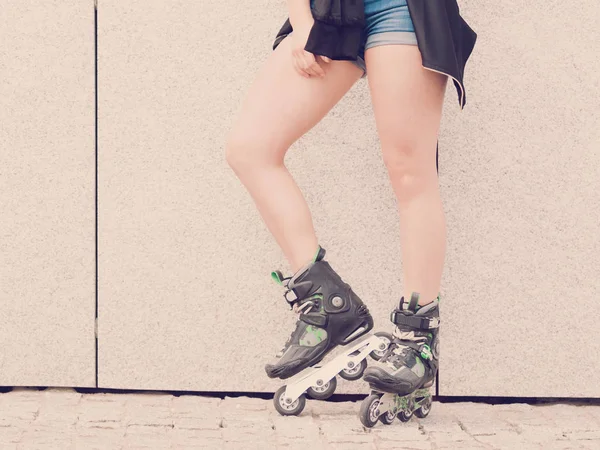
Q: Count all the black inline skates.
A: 2